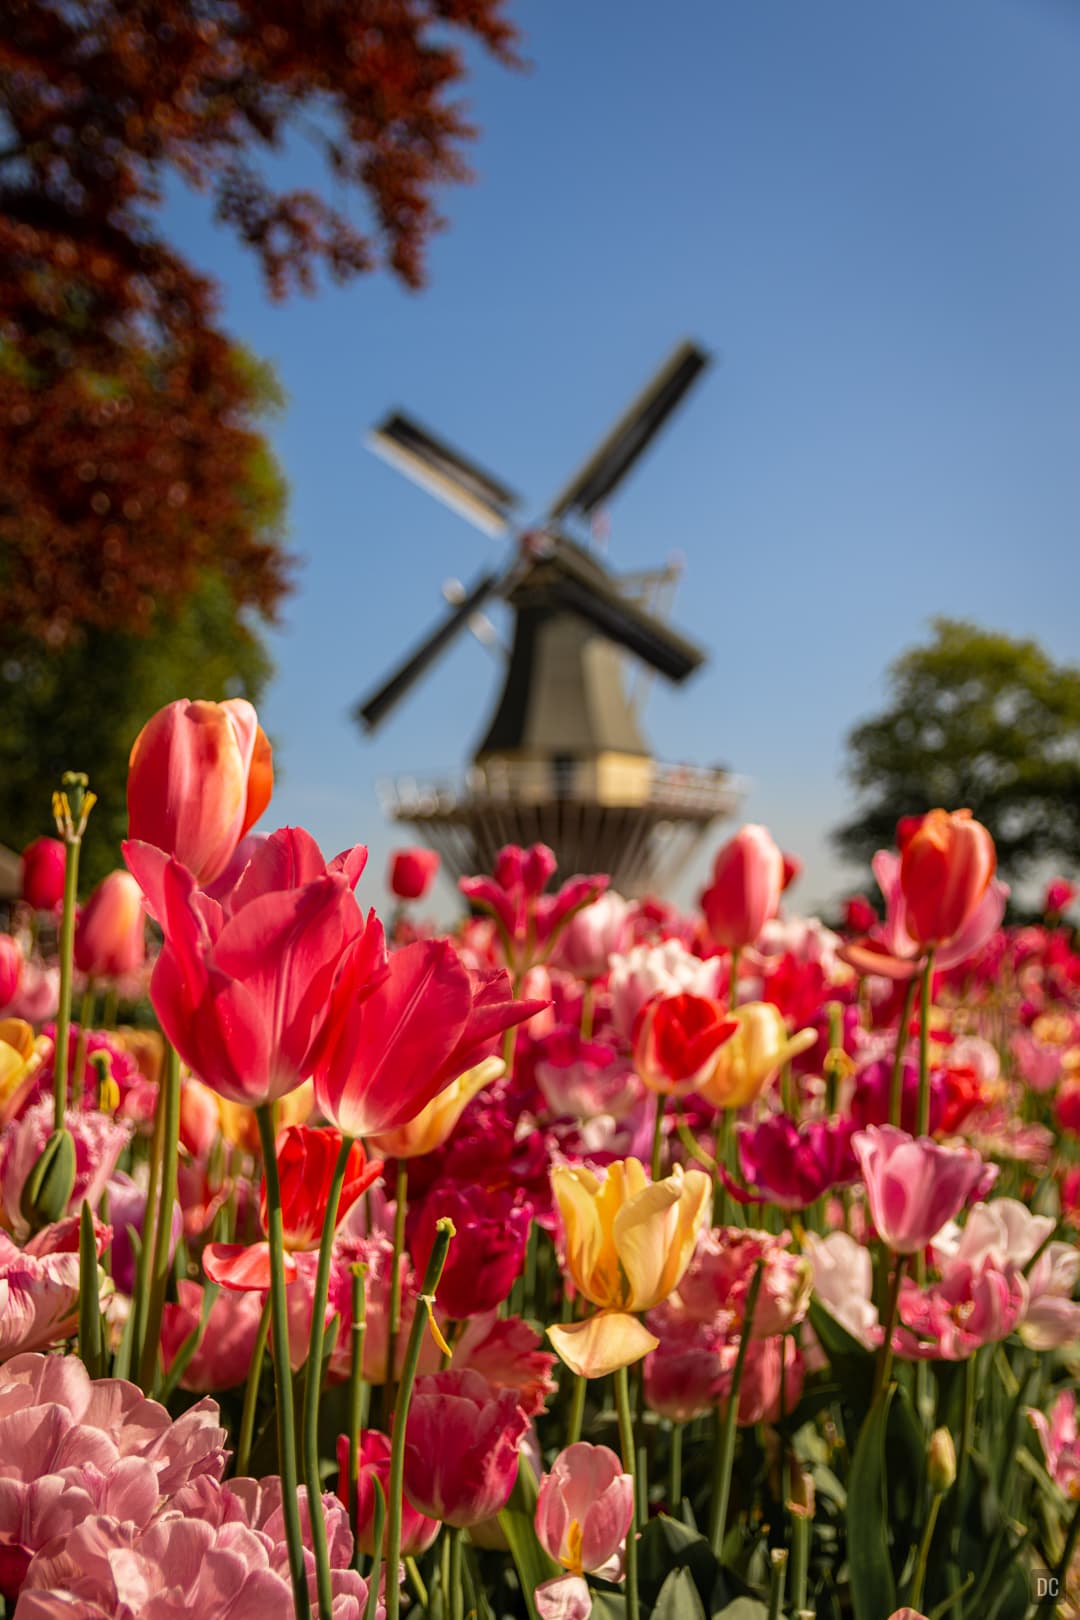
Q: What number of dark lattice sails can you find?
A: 4